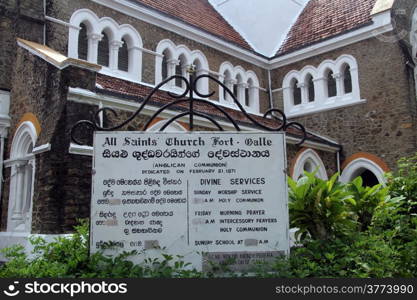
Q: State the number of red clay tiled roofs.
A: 3